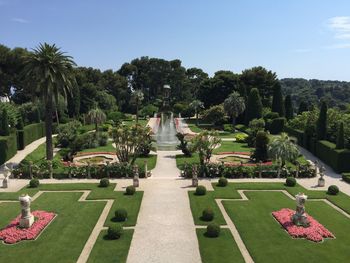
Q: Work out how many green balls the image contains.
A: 11